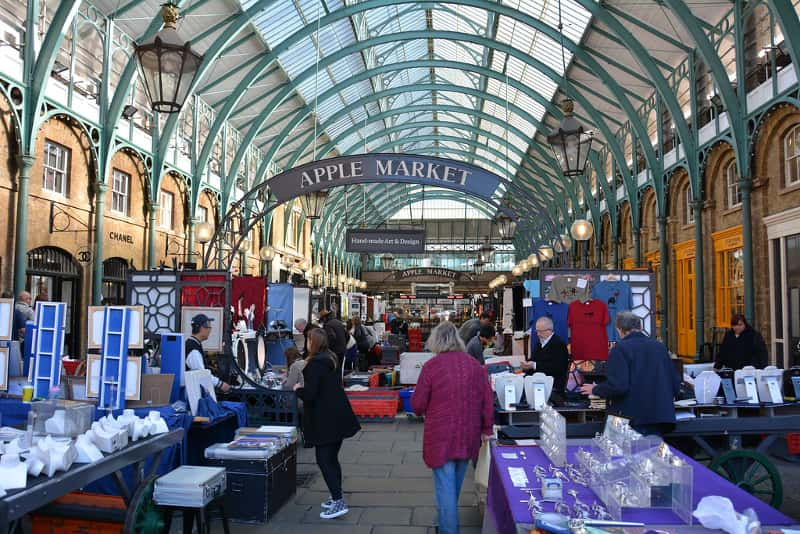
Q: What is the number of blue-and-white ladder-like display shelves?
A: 2